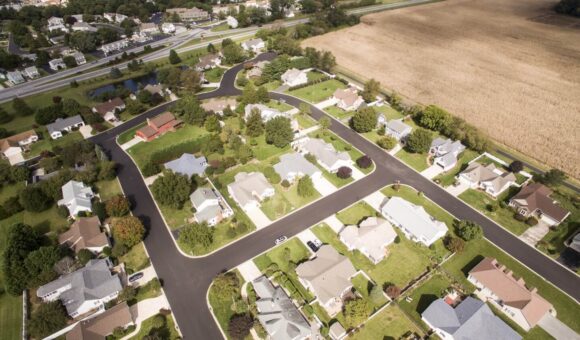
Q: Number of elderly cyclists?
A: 0